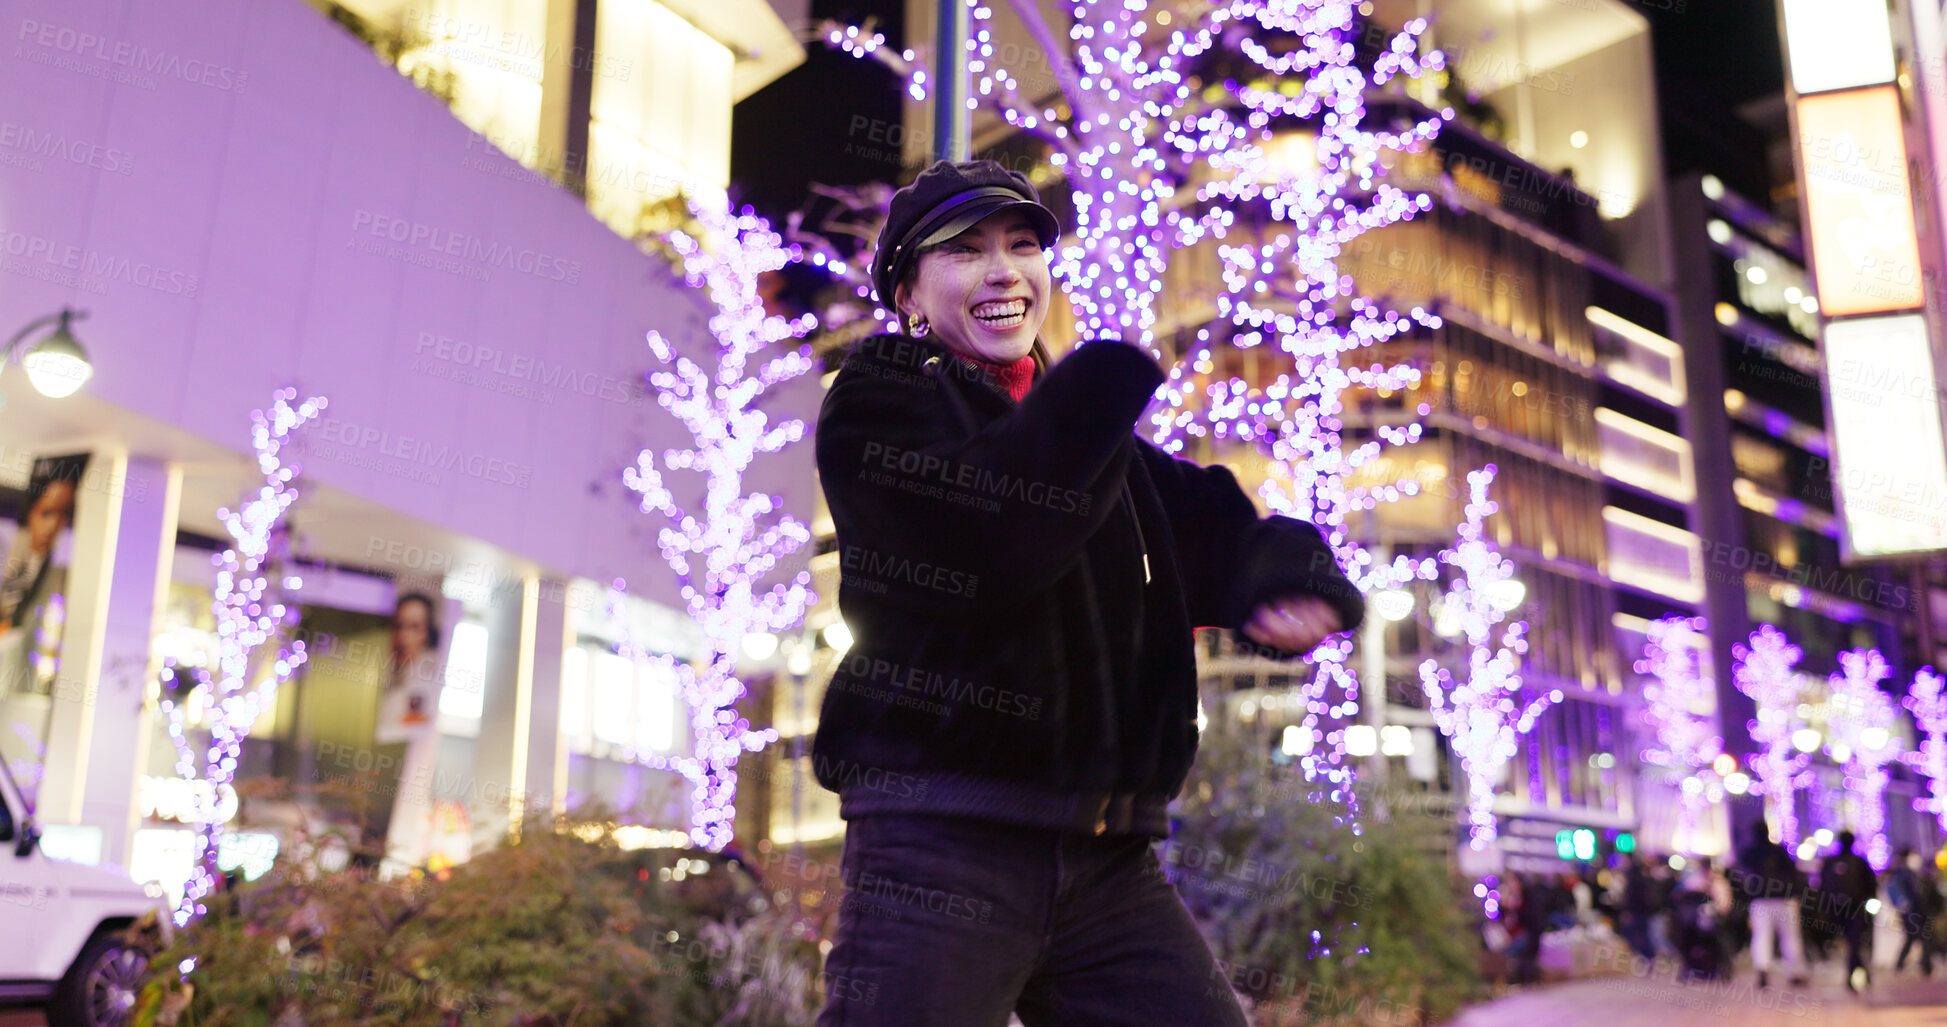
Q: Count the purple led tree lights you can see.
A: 9